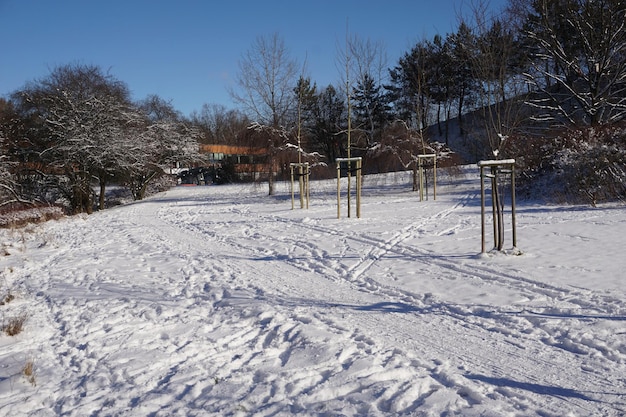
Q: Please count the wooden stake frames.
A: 4